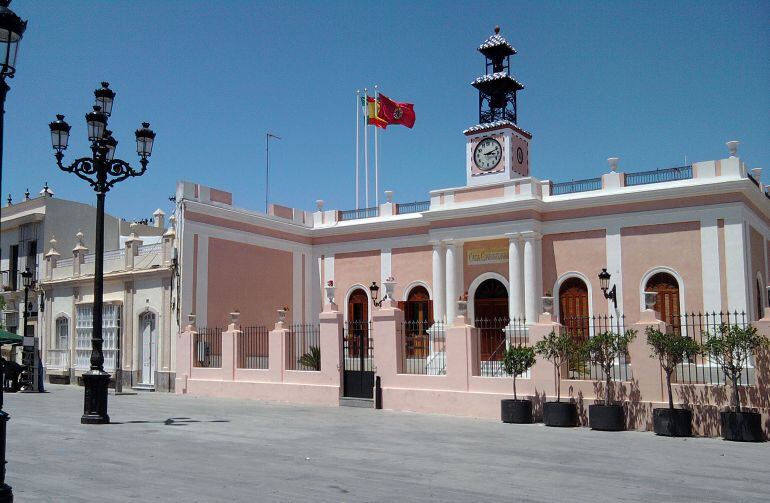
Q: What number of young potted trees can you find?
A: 5